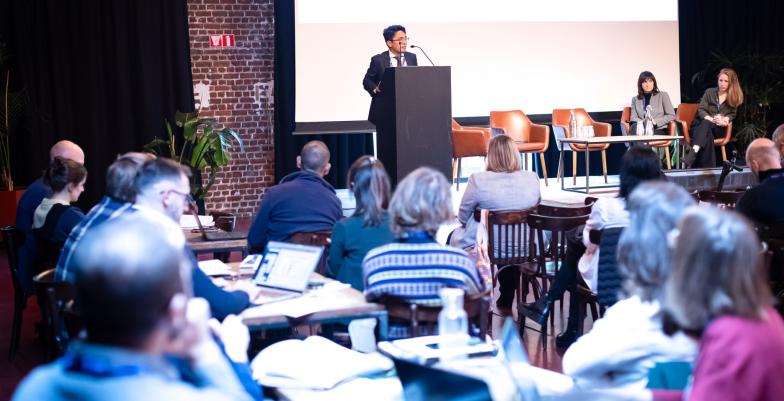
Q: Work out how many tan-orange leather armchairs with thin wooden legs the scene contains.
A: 5